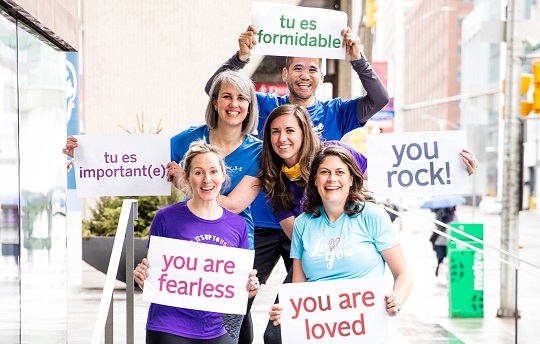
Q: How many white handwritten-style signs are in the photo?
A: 5